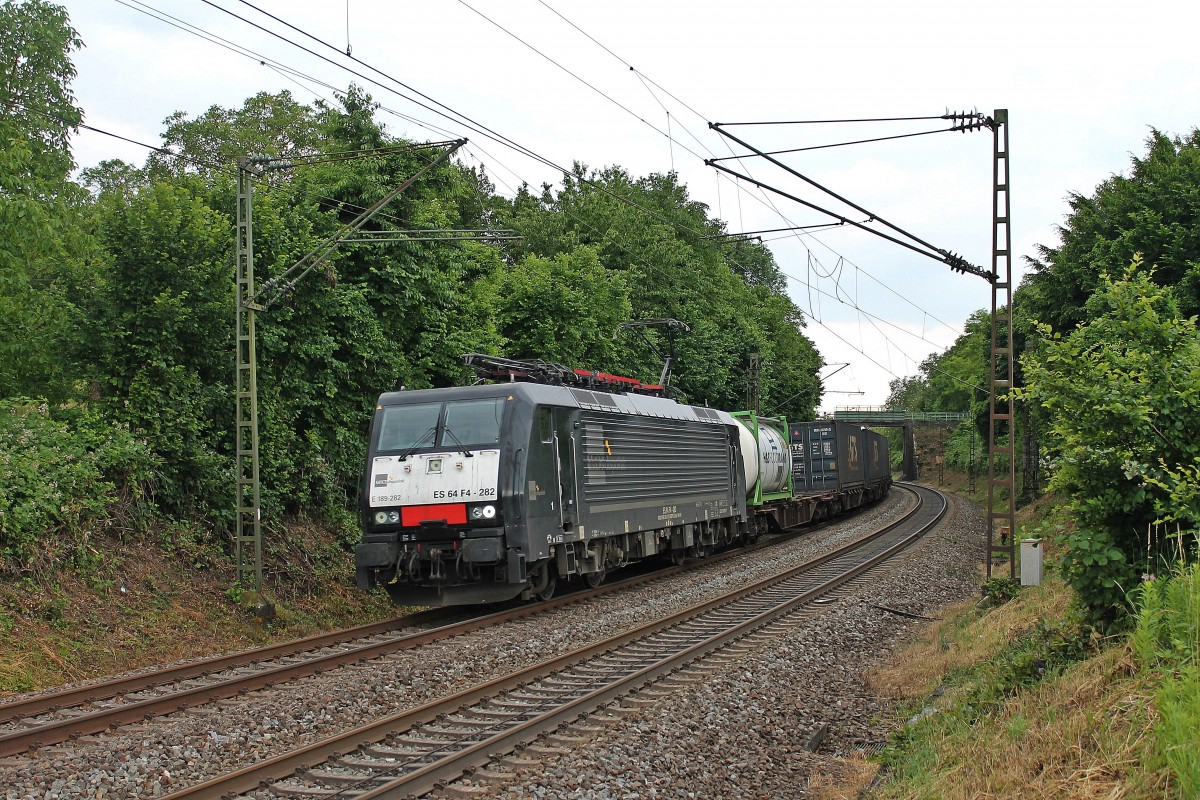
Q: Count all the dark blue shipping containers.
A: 2